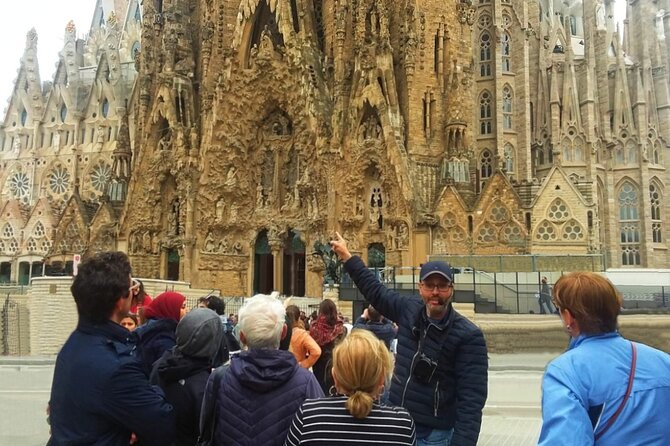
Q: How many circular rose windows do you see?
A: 3